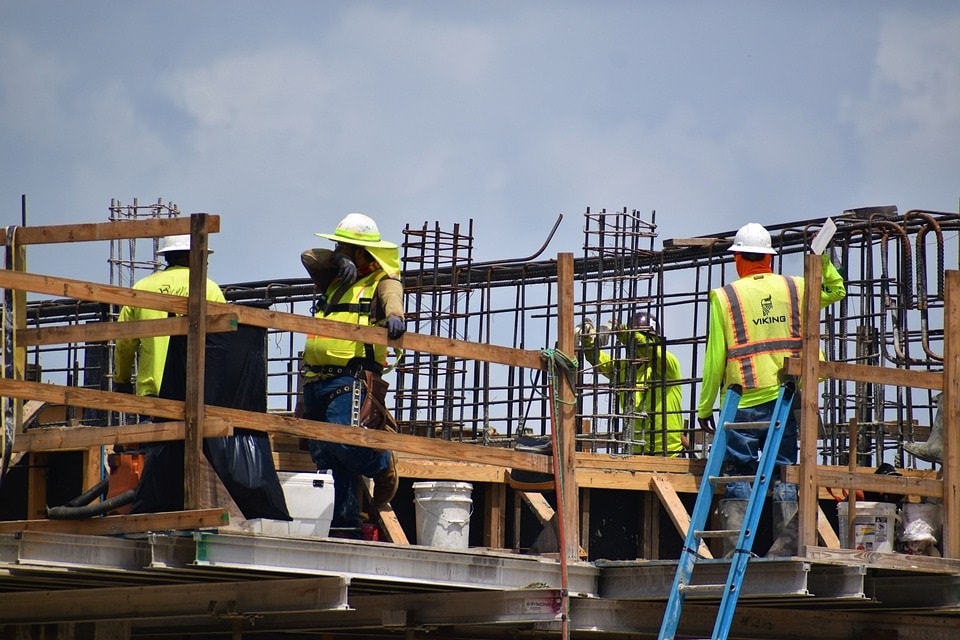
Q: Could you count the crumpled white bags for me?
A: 1